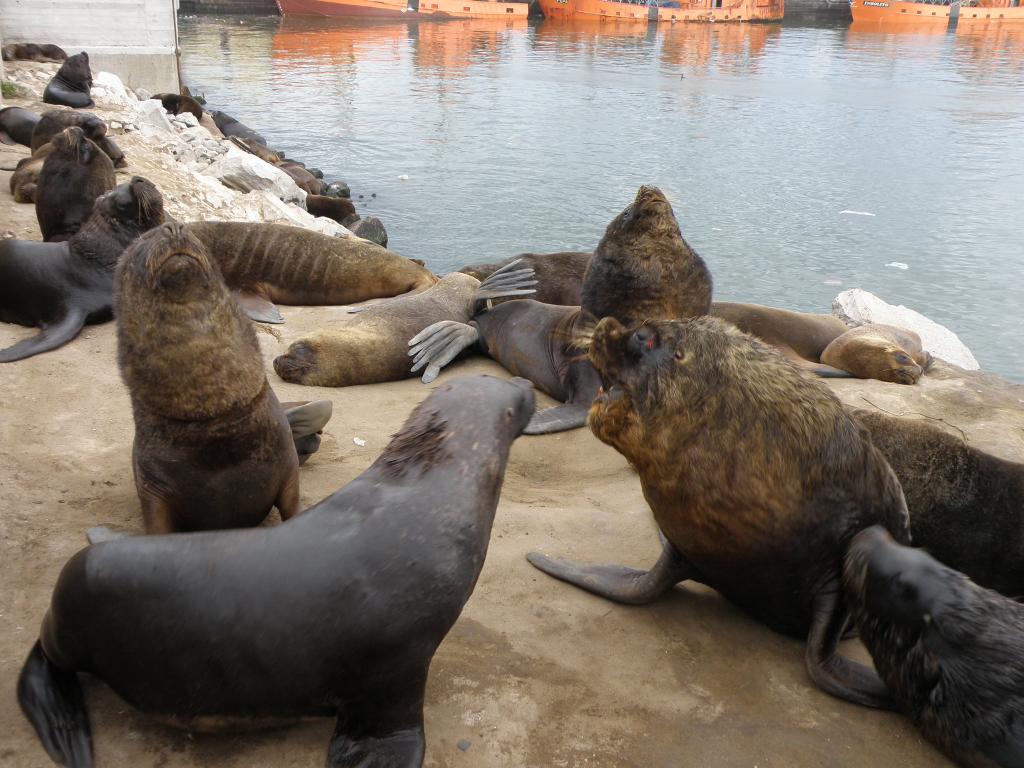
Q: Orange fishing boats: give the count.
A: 3